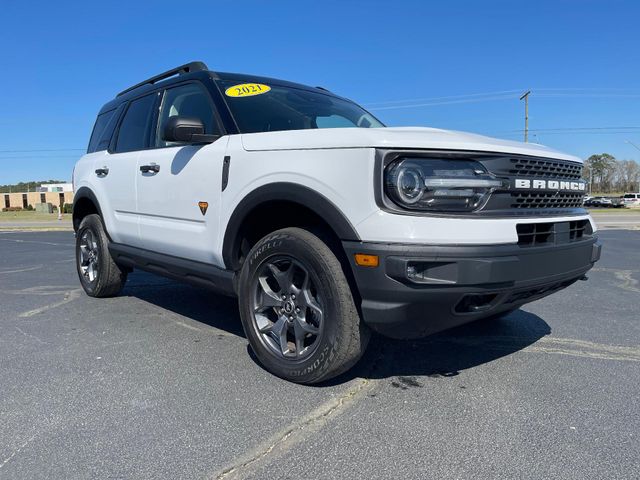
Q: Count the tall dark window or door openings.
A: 4